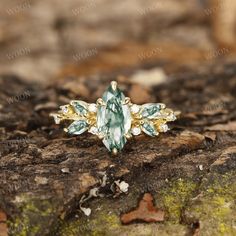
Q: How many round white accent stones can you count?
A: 8